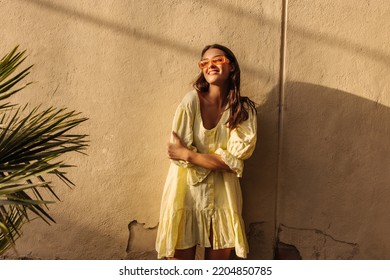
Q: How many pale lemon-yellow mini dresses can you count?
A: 1